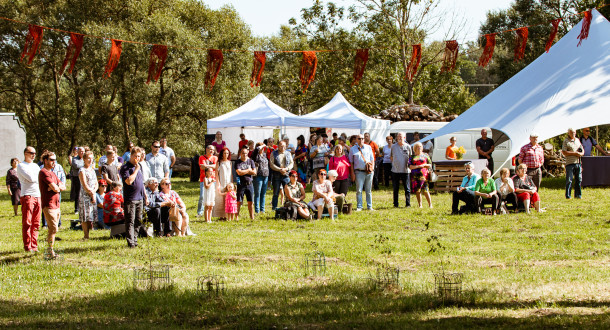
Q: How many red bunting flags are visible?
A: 14